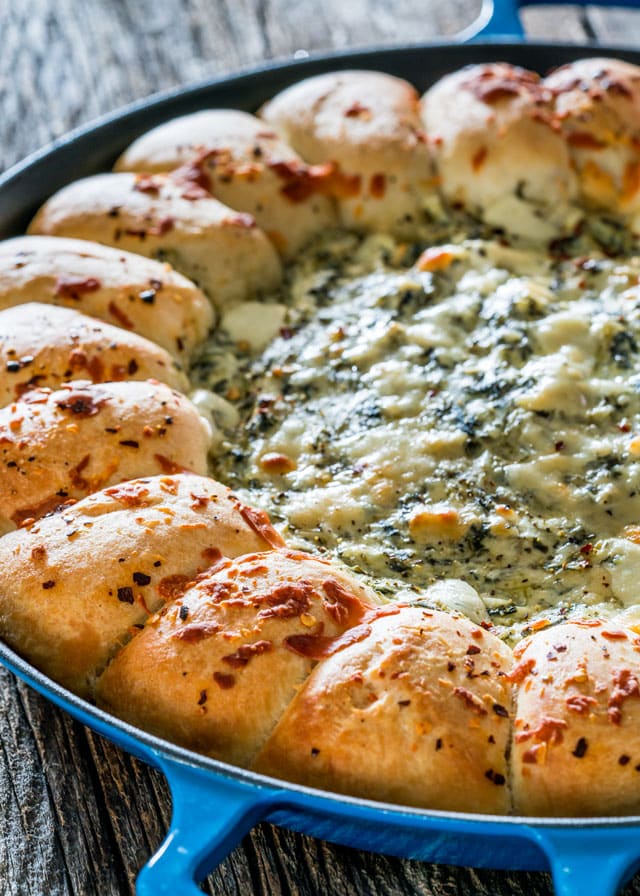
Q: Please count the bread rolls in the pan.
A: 12